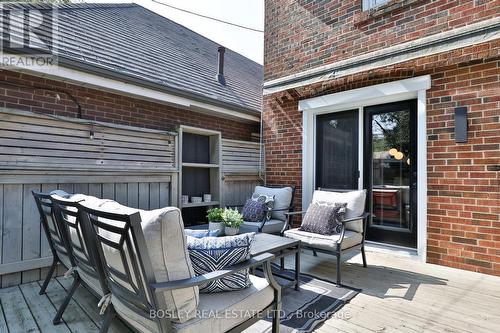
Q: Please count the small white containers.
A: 3